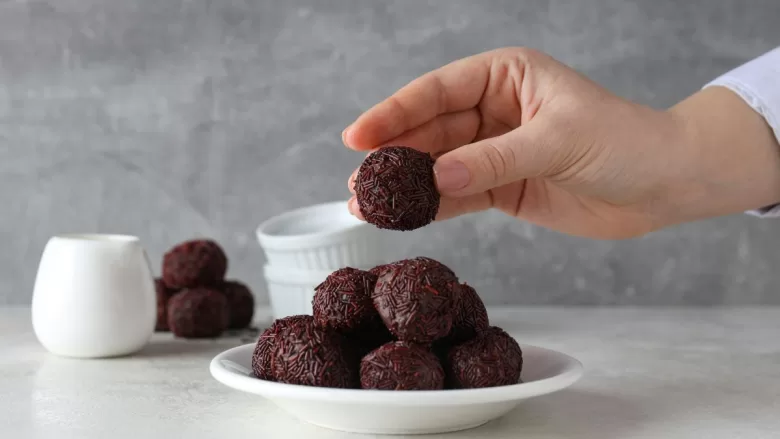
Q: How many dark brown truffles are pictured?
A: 12